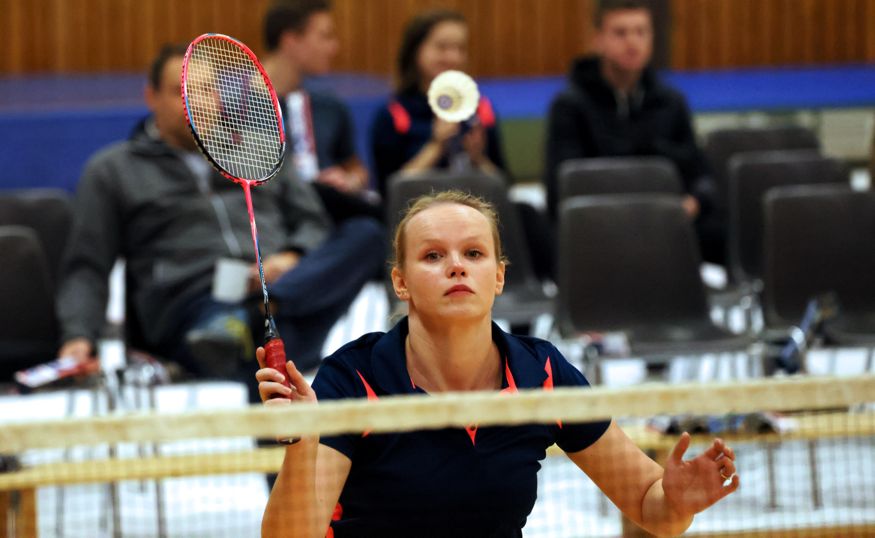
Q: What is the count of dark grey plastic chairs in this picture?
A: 8